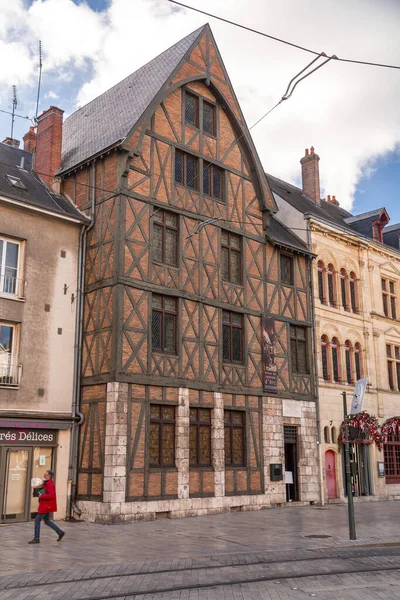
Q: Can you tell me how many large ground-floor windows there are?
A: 3